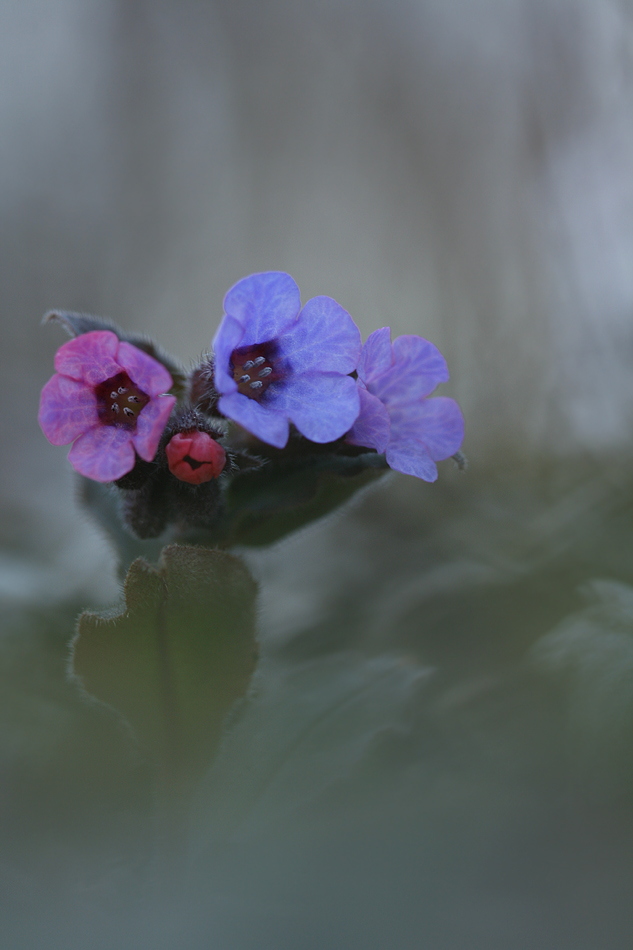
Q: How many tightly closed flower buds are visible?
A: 1